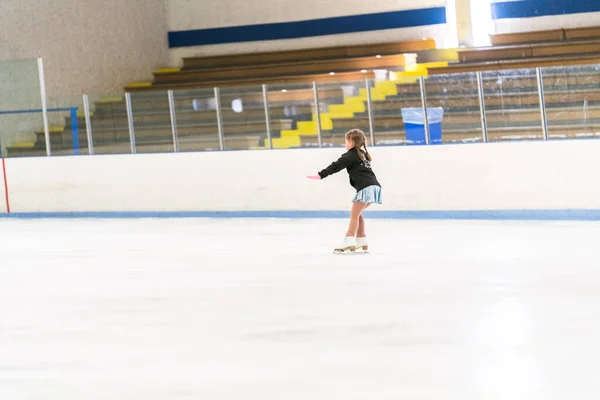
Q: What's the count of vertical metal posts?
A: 11